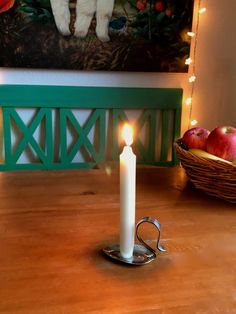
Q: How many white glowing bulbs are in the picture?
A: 6